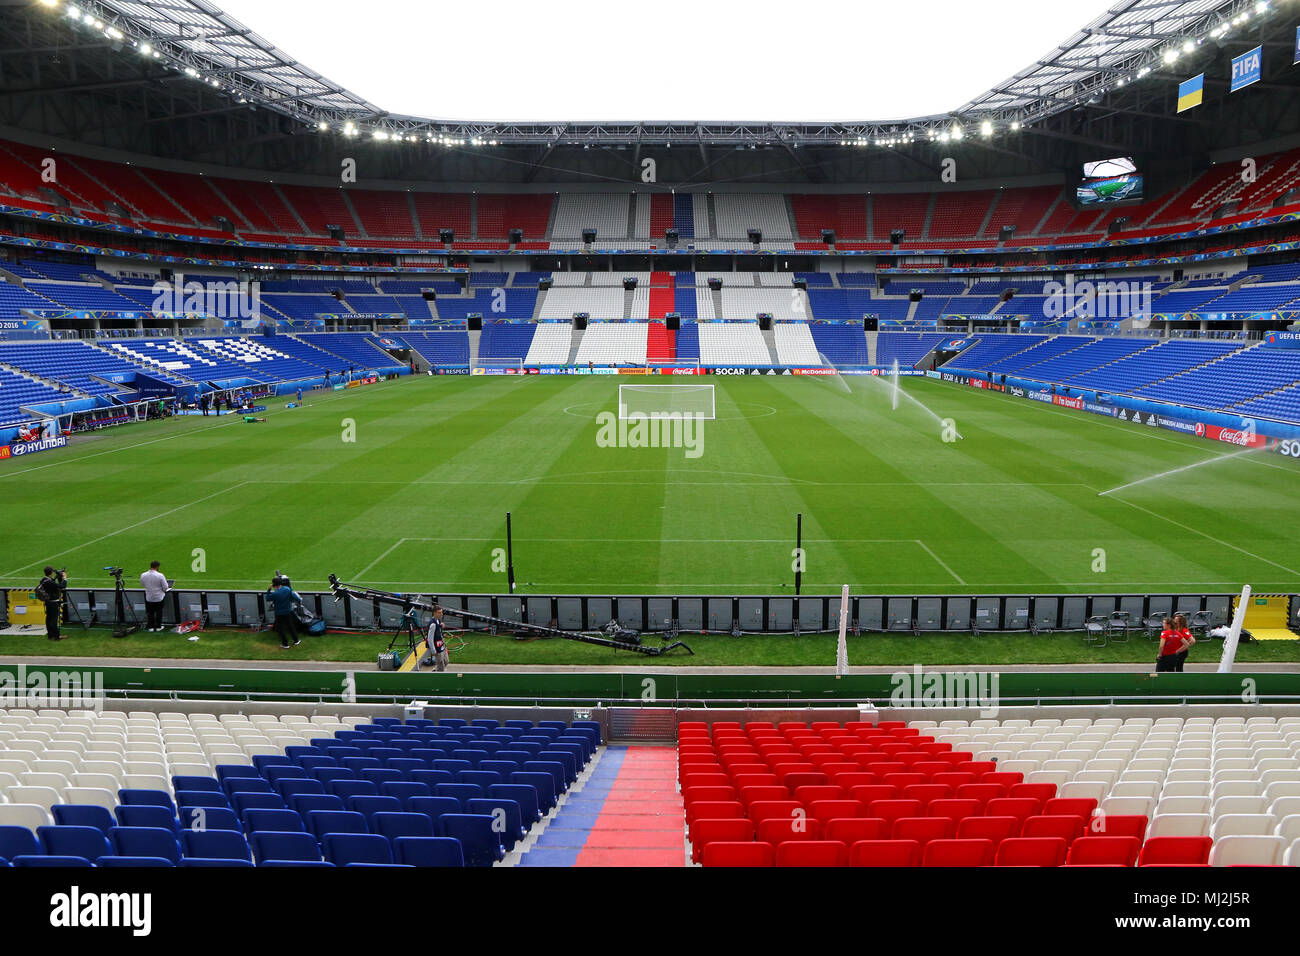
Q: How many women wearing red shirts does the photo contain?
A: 2